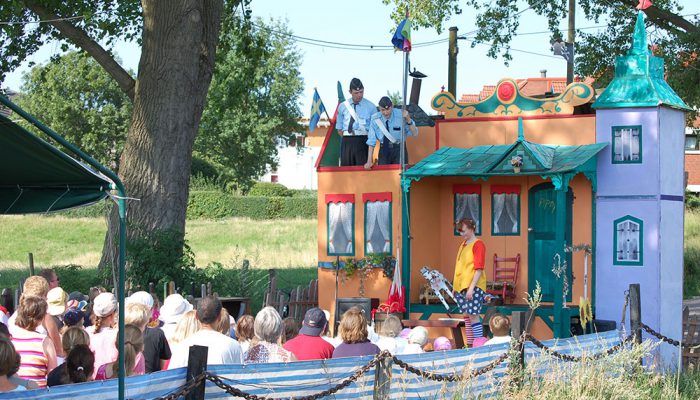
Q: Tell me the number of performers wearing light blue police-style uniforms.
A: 2